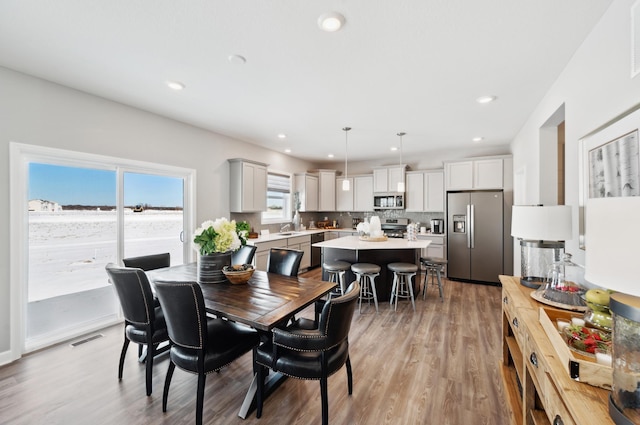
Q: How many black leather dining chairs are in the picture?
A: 6